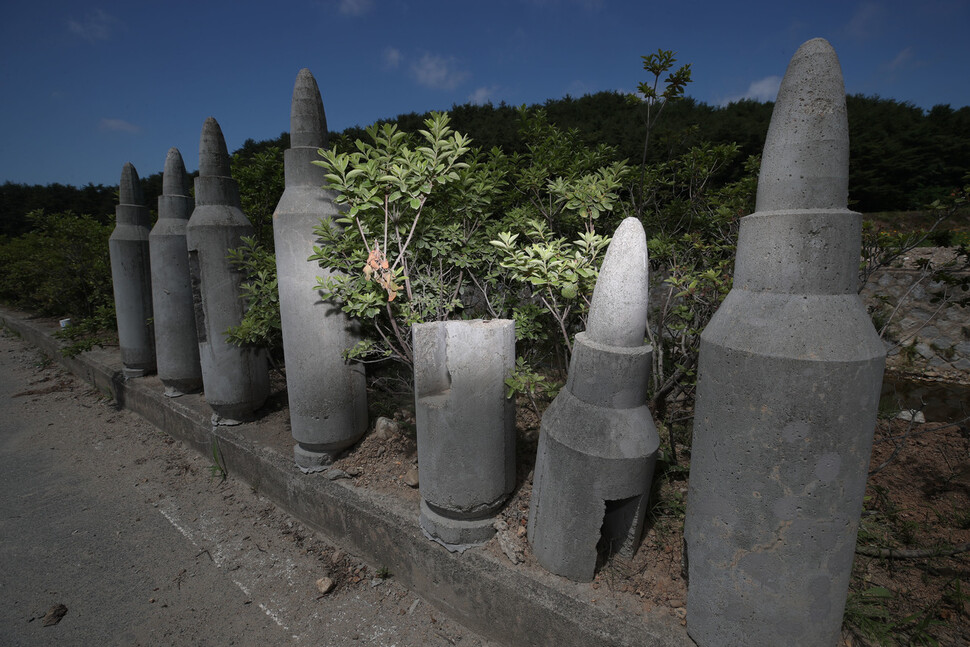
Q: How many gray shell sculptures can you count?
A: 7